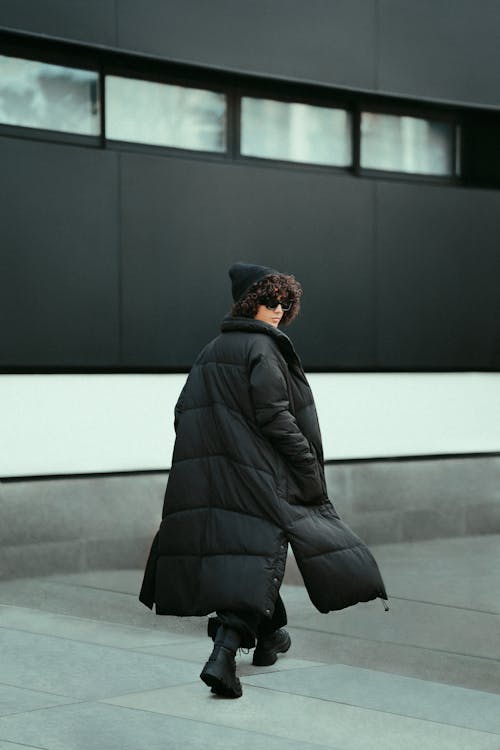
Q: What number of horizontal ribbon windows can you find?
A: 4